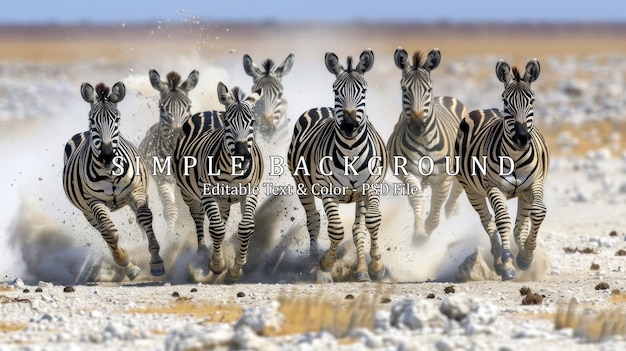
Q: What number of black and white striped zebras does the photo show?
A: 7